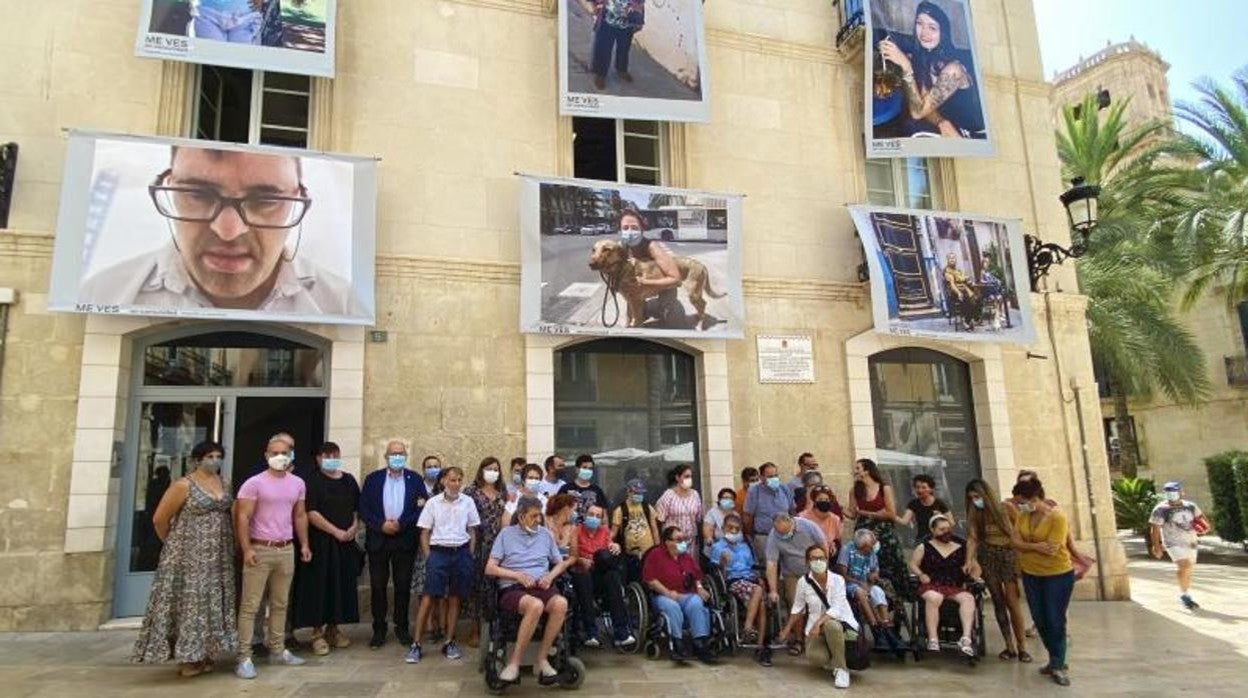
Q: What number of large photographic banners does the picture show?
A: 6